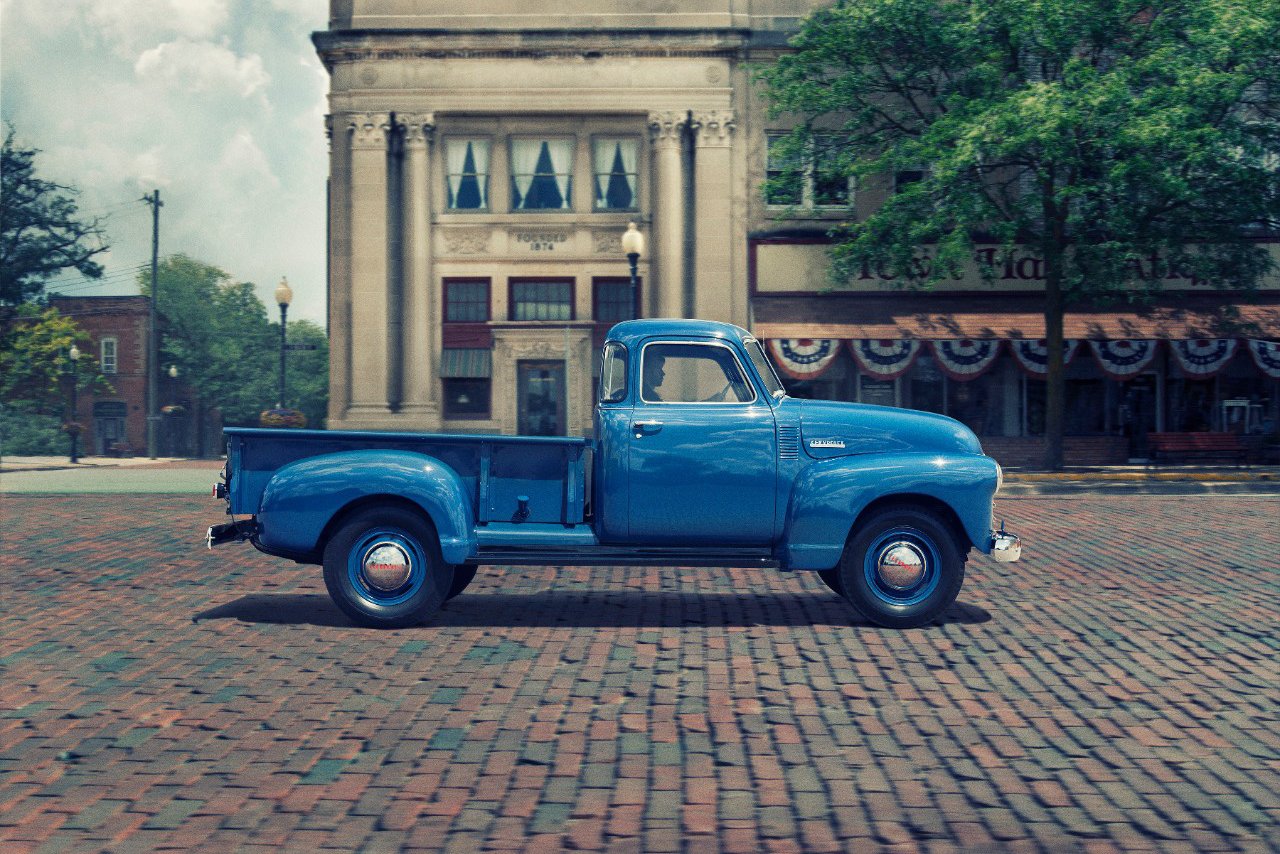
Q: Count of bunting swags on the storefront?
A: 7